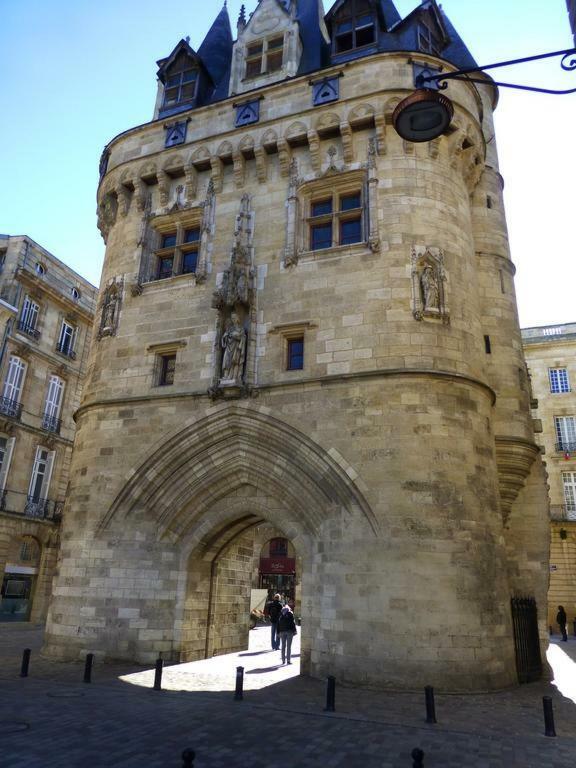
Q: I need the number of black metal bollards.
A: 9